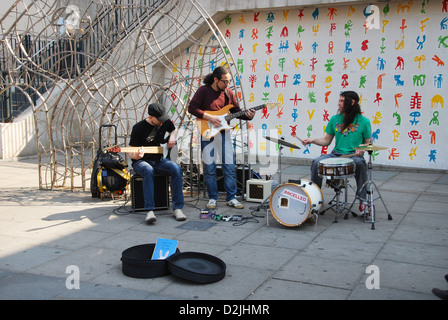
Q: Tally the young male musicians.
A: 3